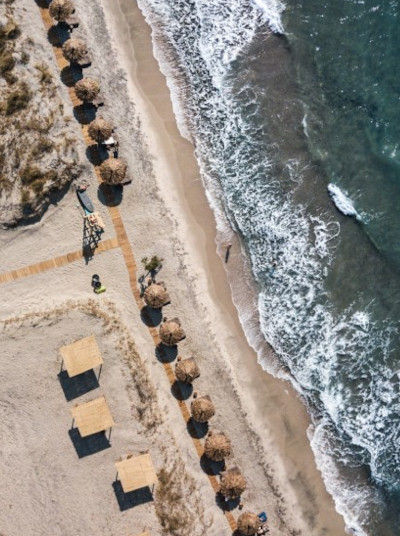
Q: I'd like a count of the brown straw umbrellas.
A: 12